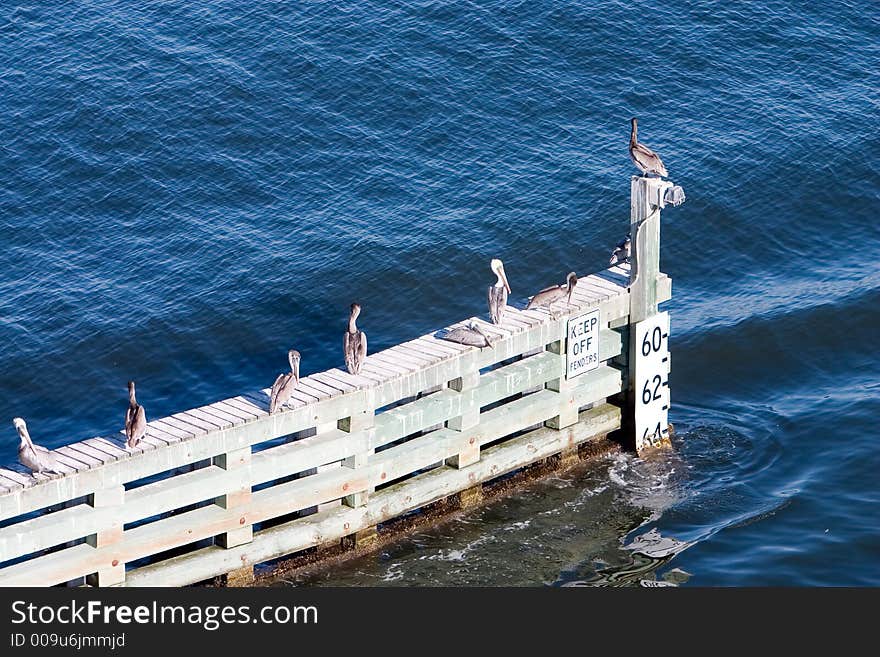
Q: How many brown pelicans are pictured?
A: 9